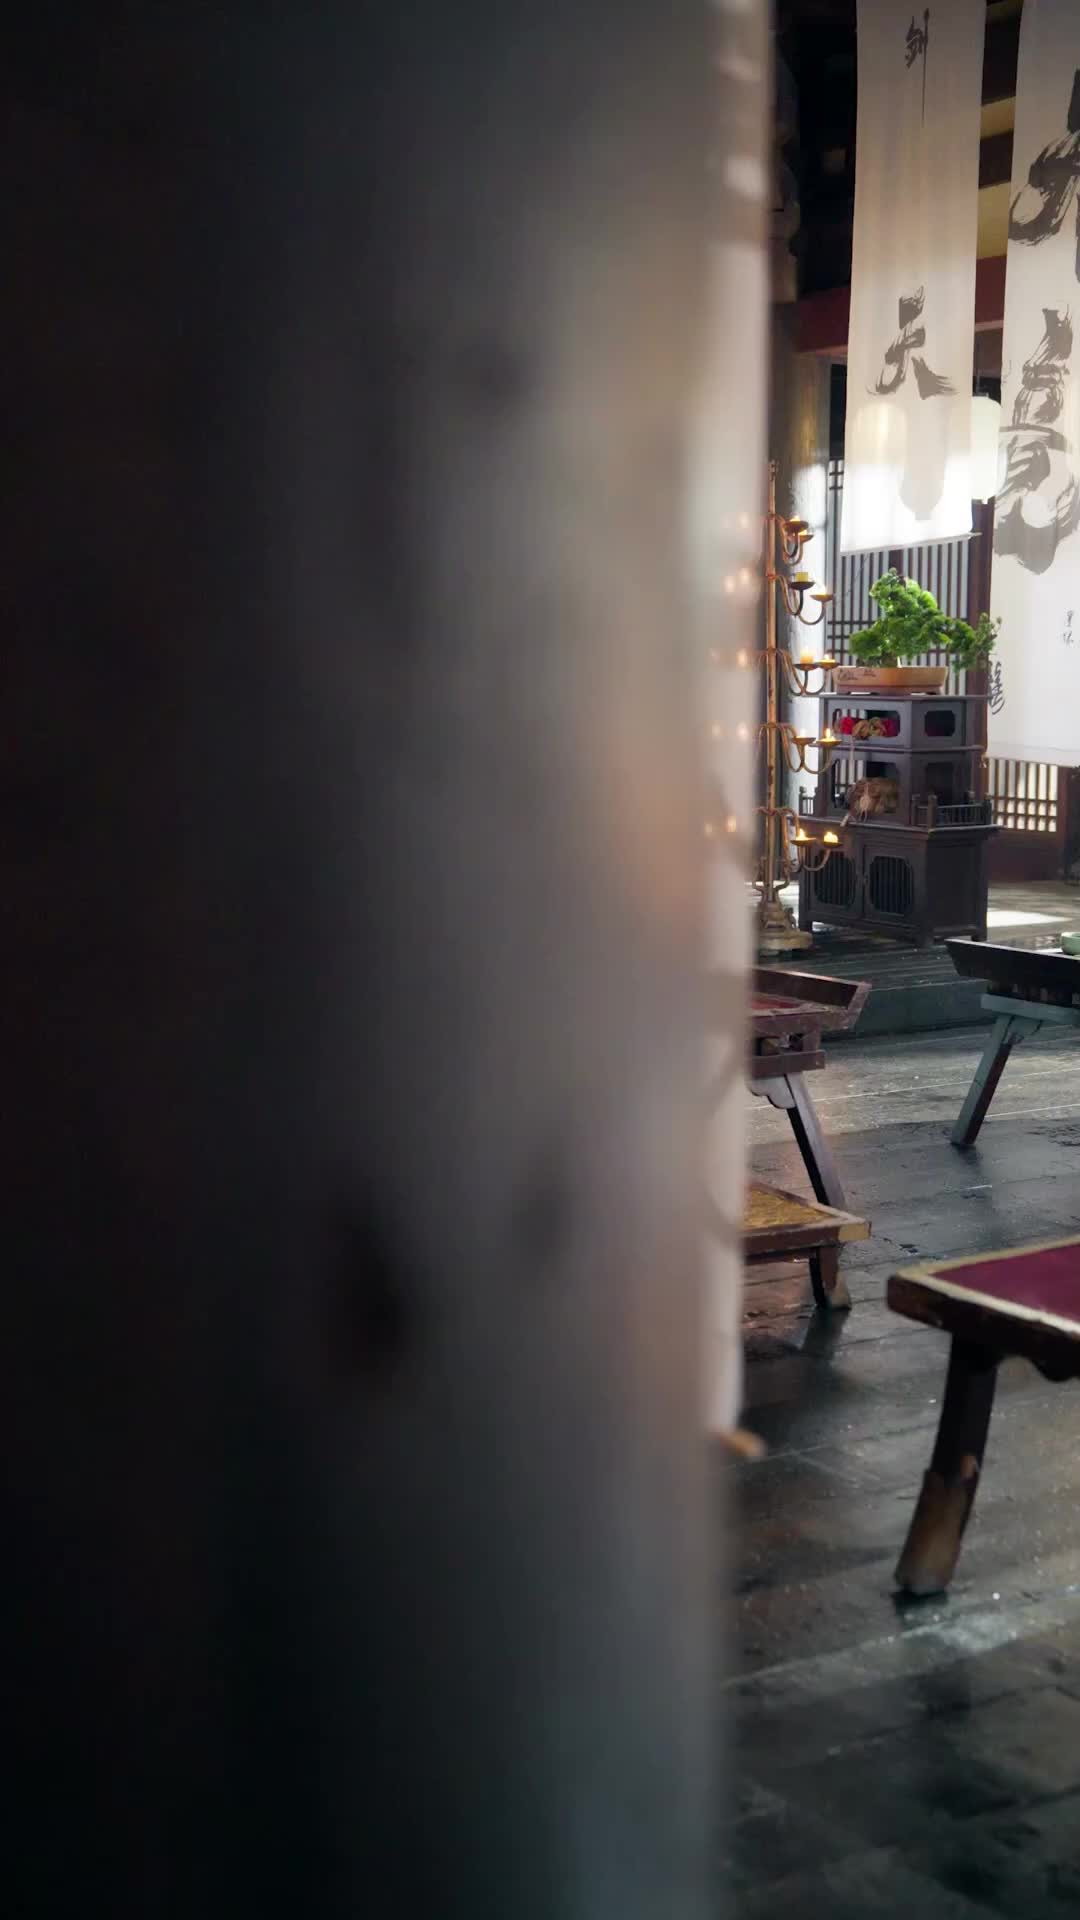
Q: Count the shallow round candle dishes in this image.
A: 10